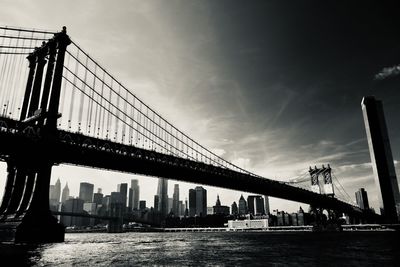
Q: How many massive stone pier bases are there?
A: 2